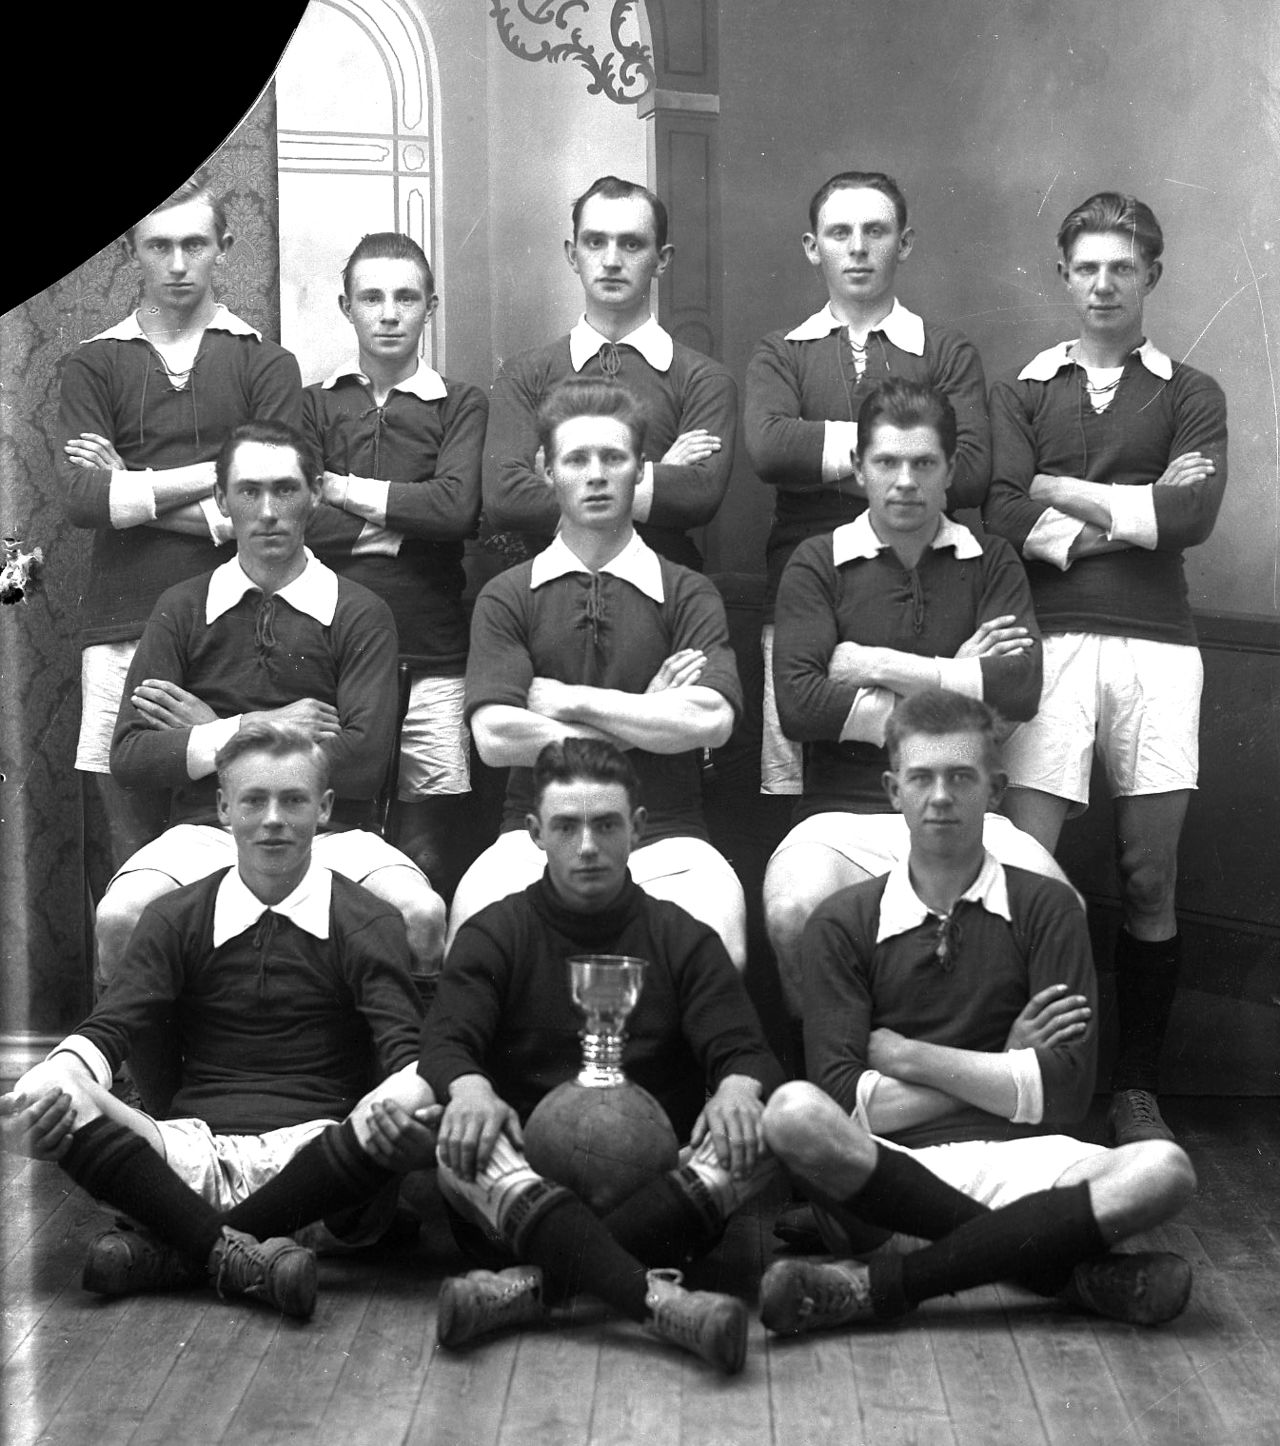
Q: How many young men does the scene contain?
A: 11